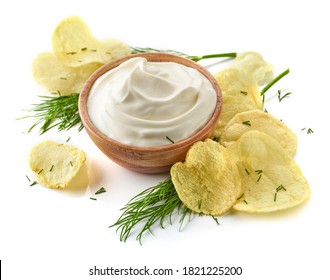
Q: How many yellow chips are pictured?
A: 8